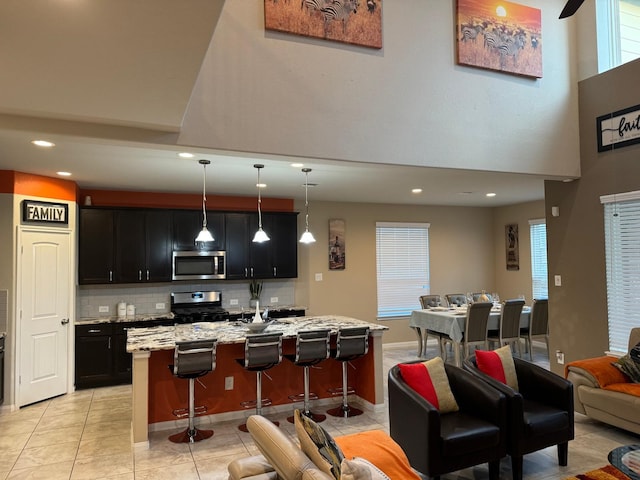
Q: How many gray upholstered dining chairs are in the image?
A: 6